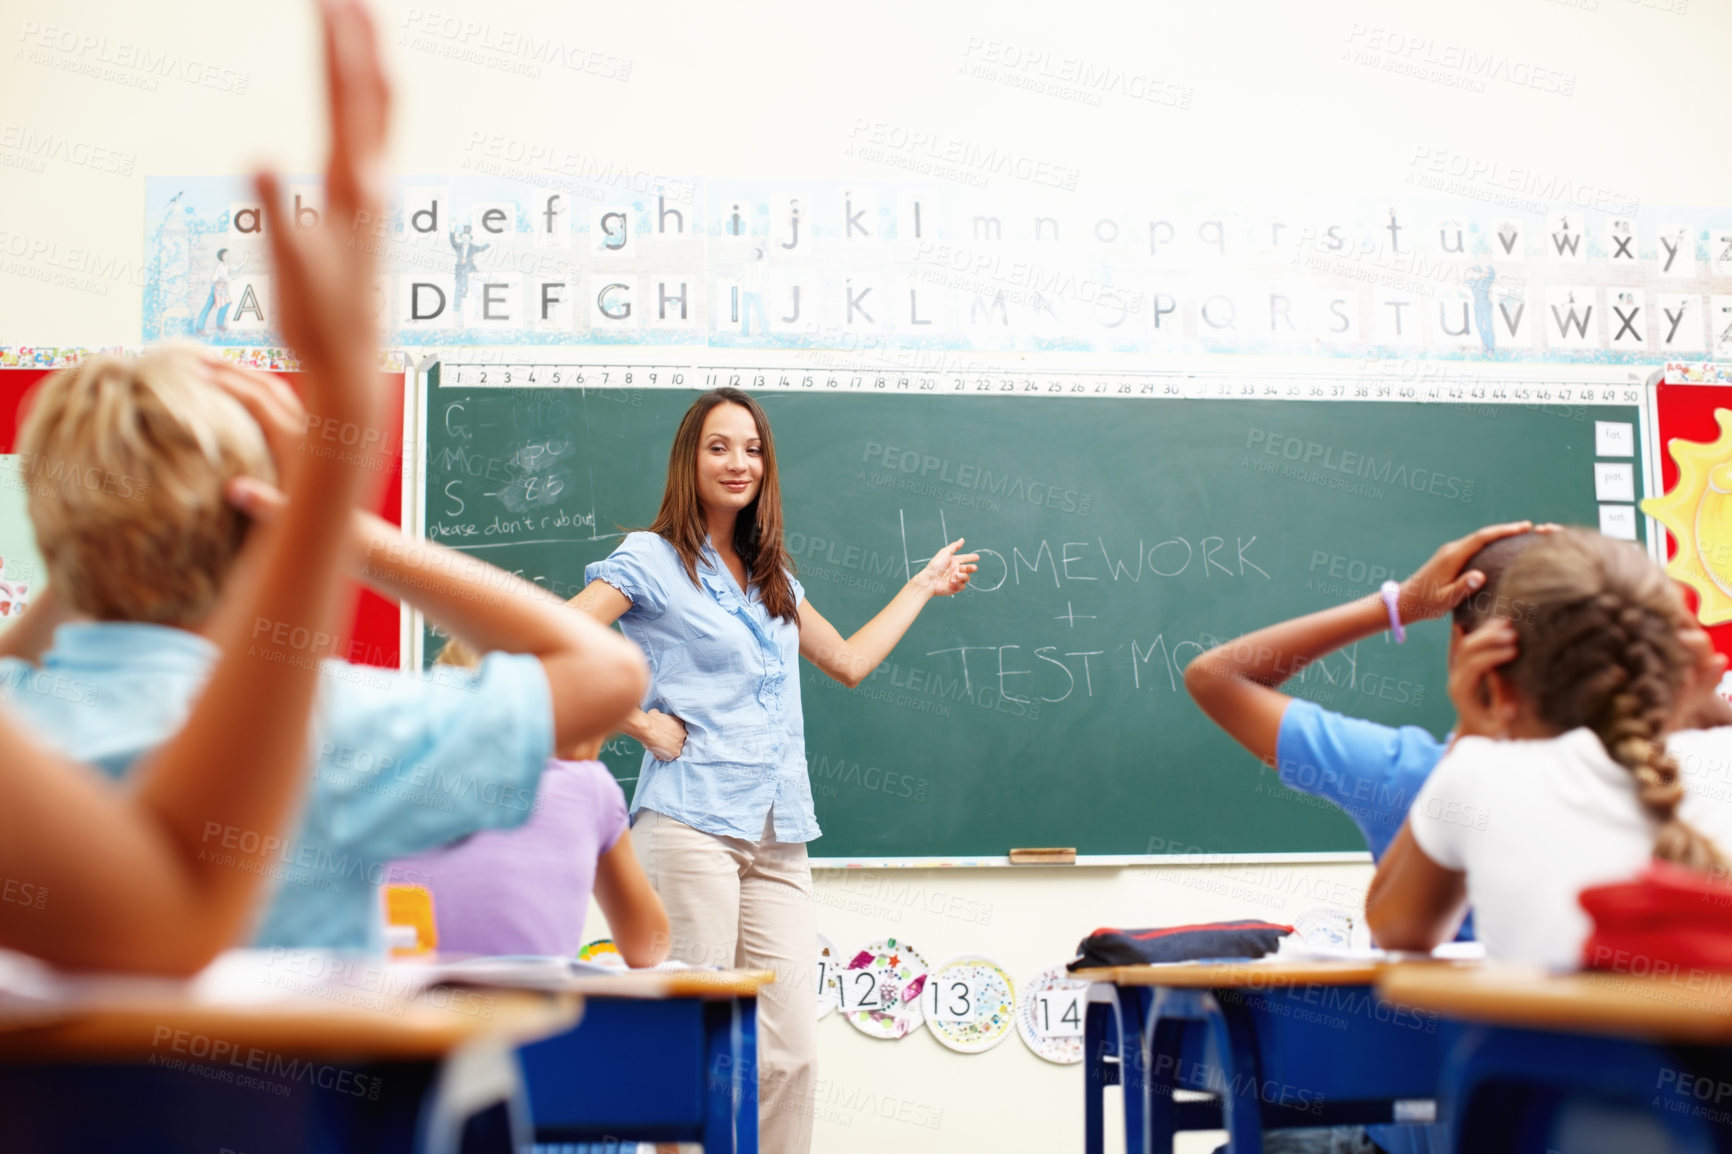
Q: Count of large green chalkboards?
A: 1